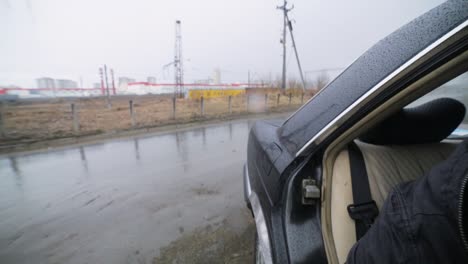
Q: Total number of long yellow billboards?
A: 1